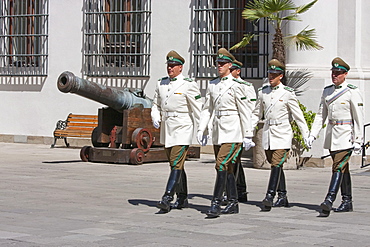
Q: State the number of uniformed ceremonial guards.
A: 5